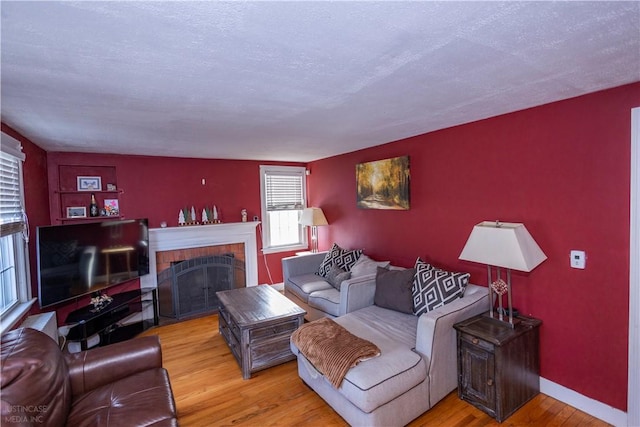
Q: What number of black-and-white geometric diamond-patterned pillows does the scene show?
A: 2